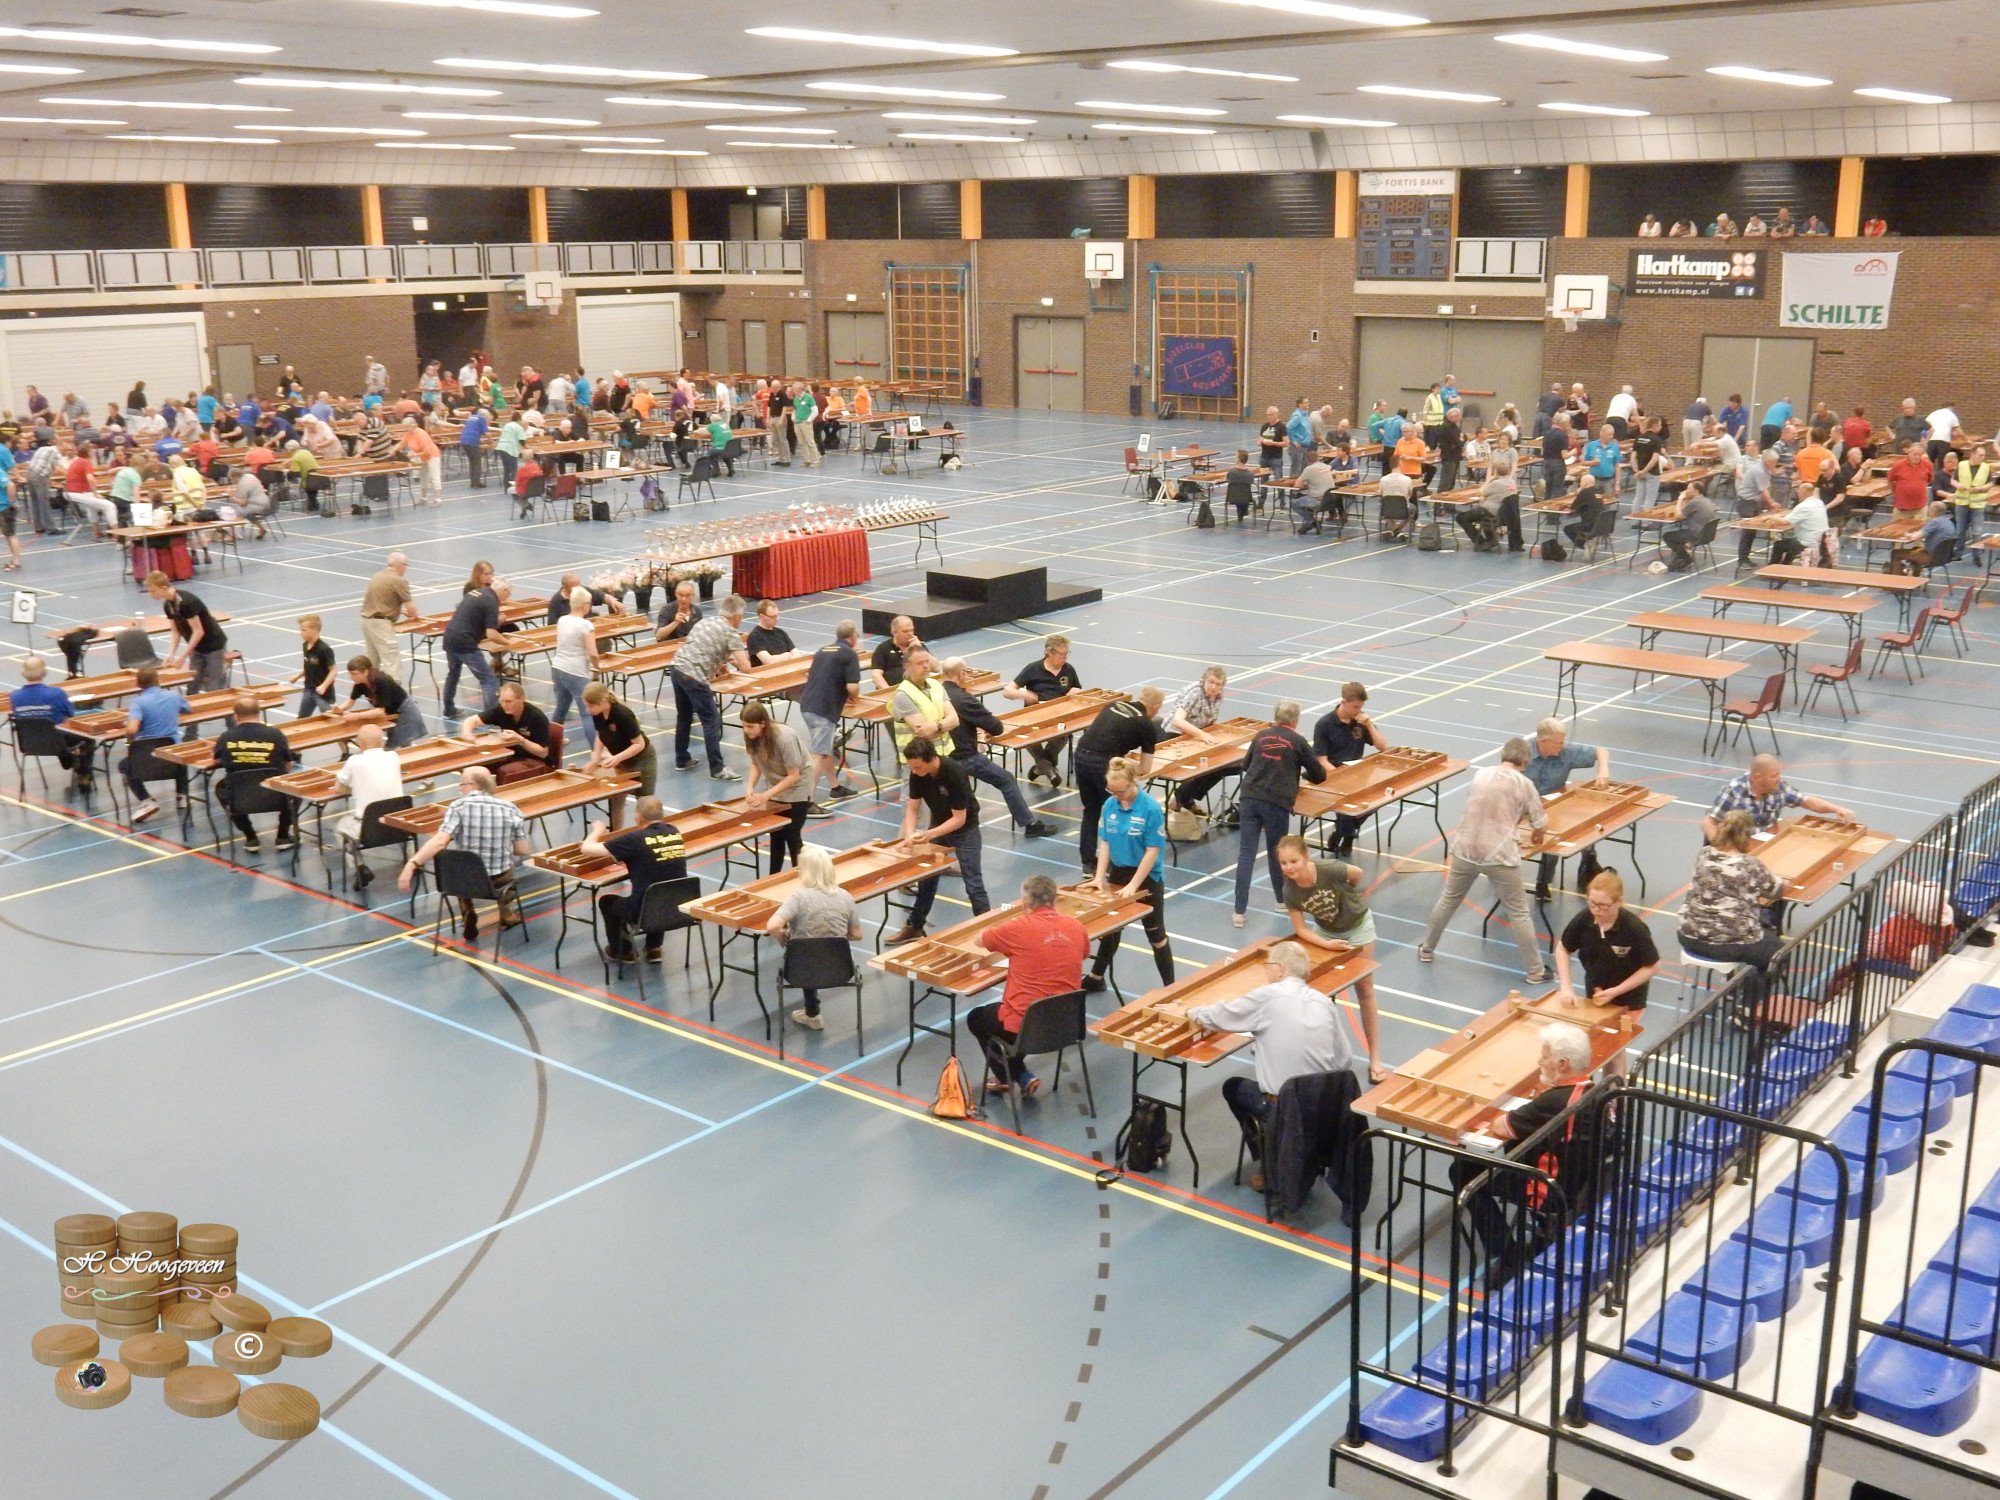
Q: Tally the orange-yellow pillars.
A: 10